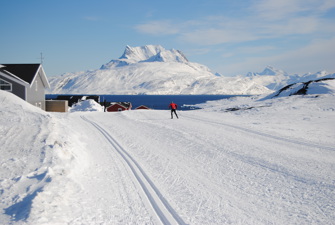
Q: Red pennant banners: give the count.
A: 0